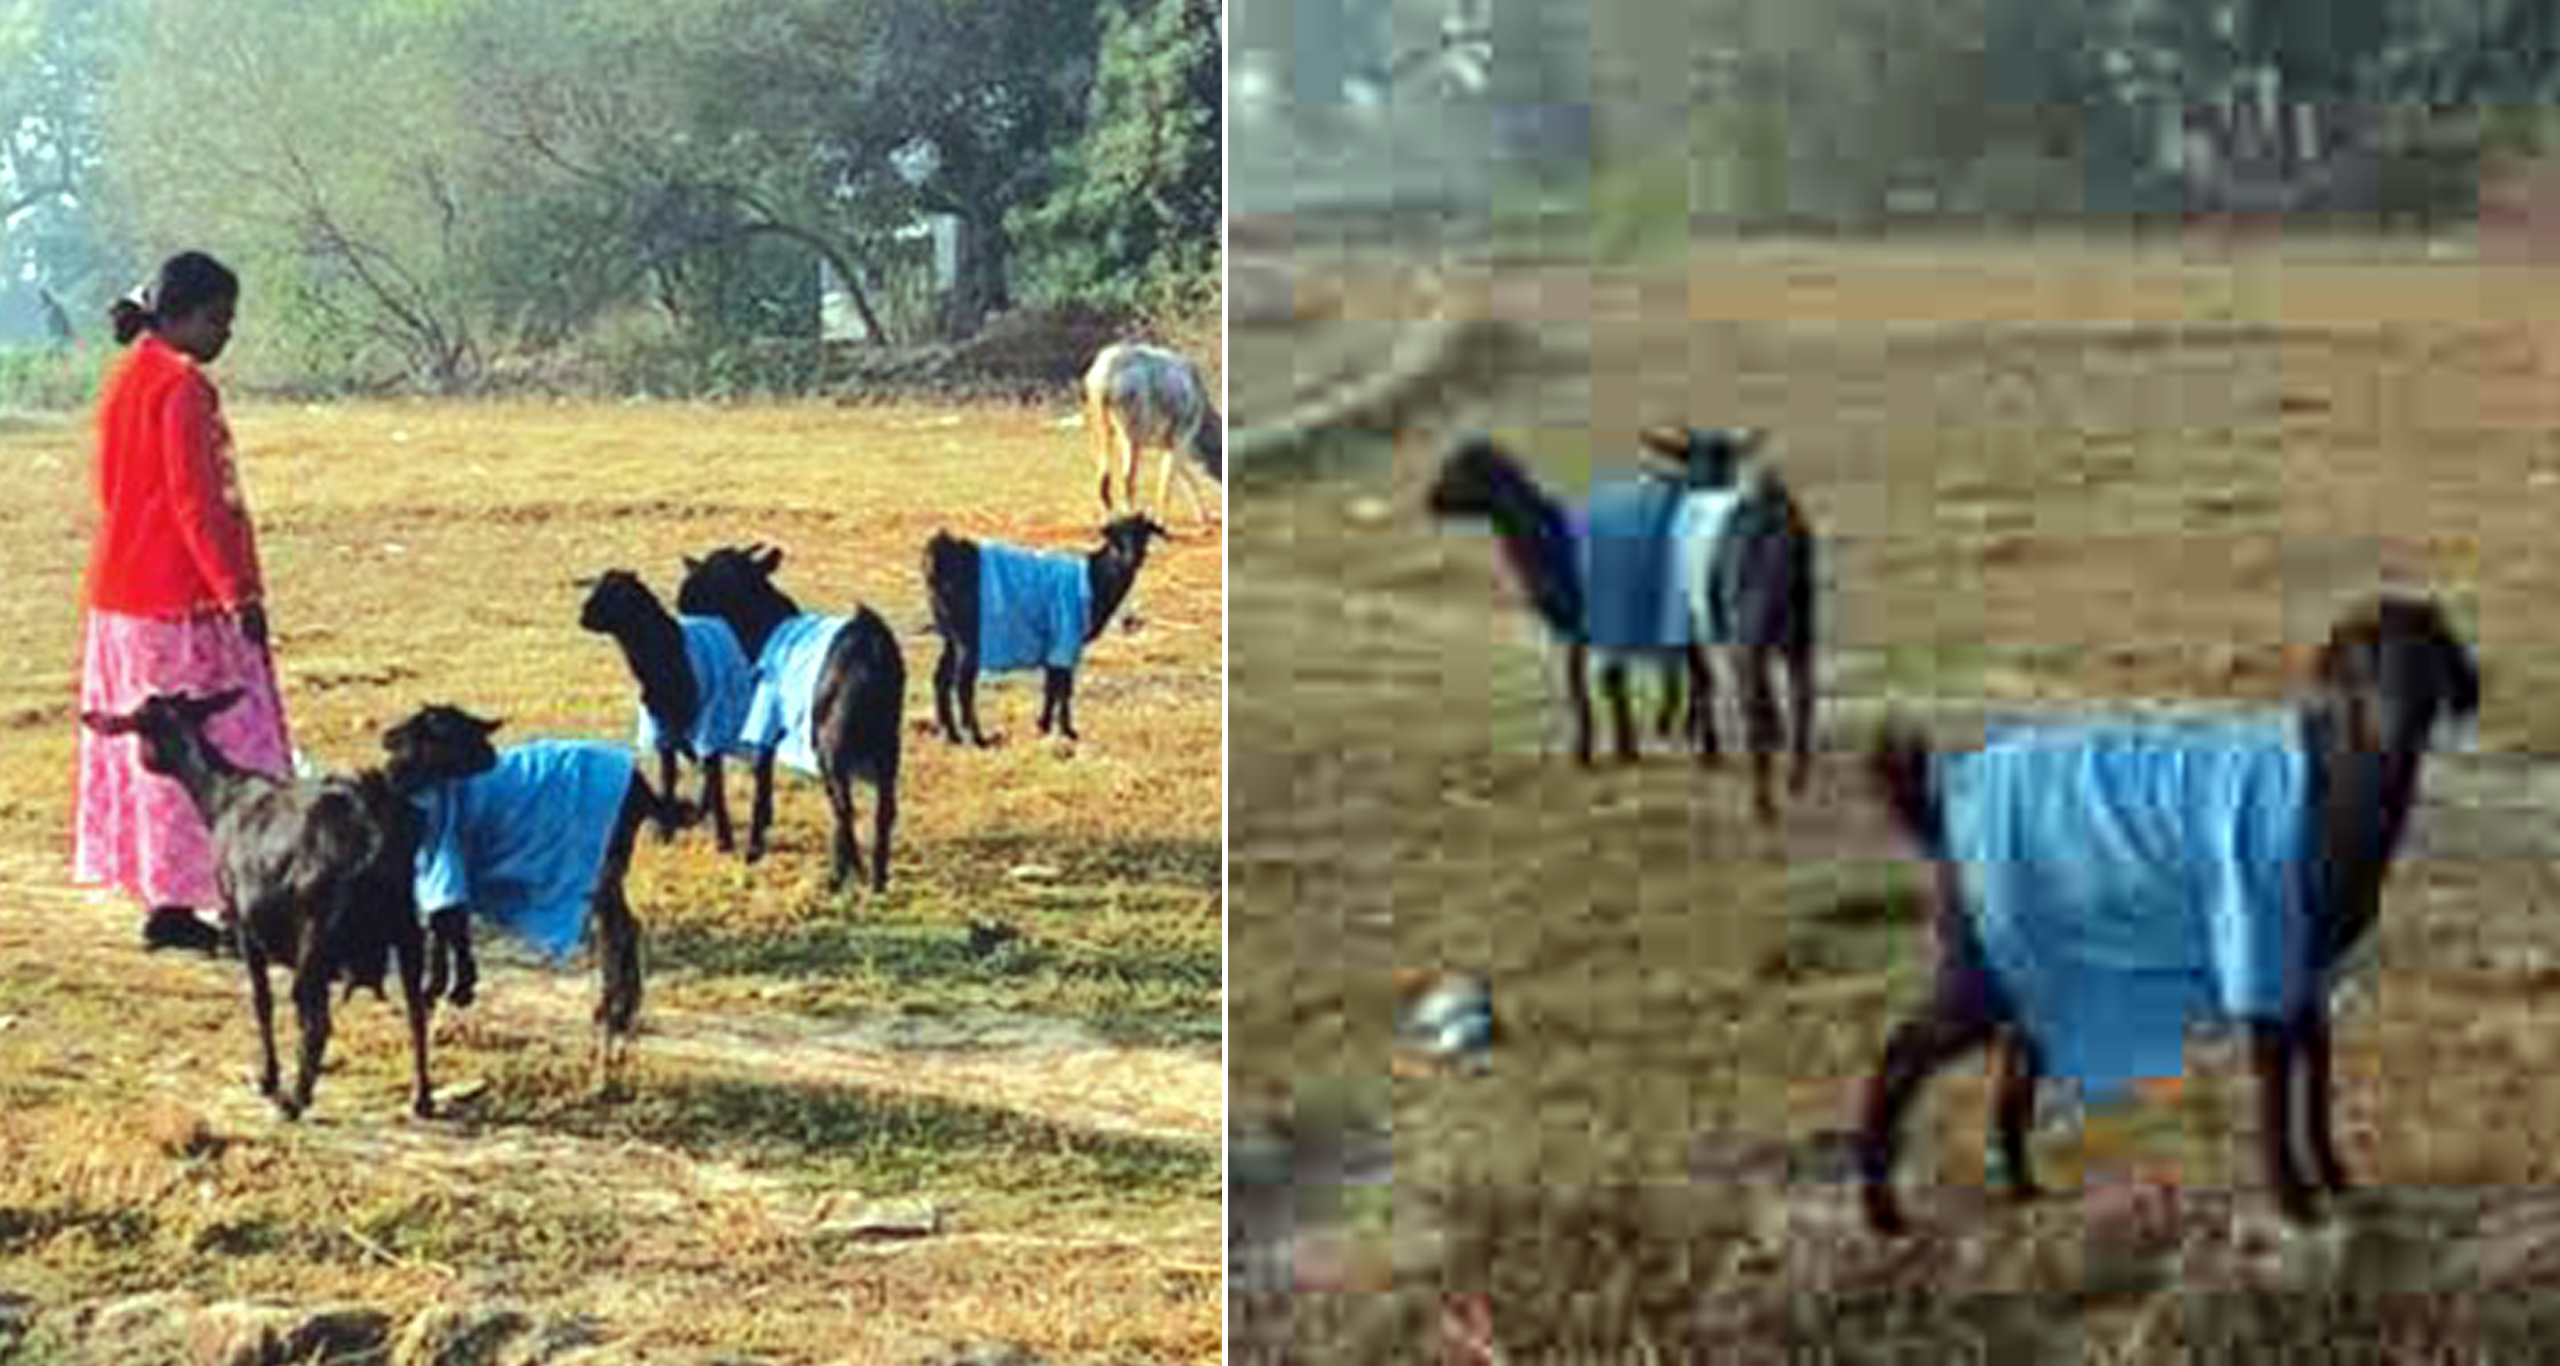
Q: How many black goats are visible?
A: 8